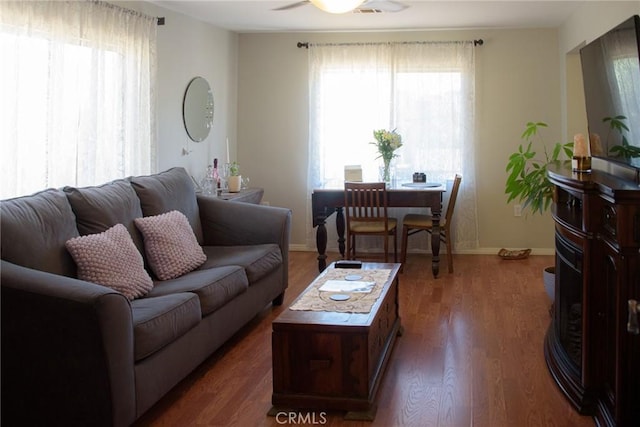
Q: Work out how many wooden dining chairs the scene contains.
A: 2